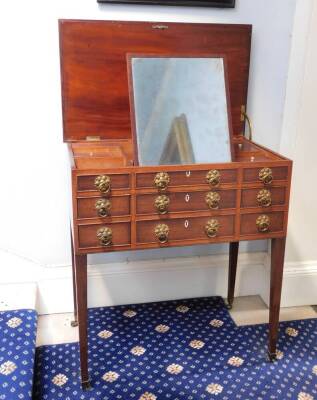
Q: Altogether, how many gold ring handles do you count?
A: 12